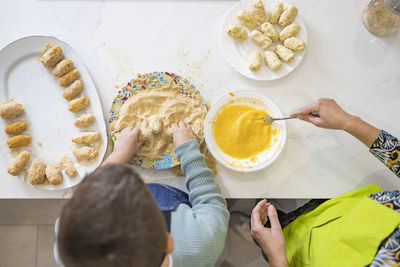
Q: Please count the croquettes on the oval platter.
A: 15